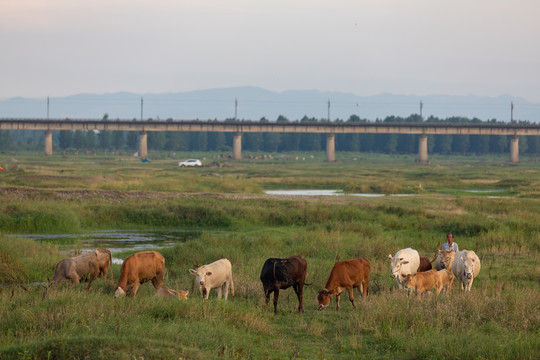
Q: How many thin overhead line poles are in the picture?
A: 6